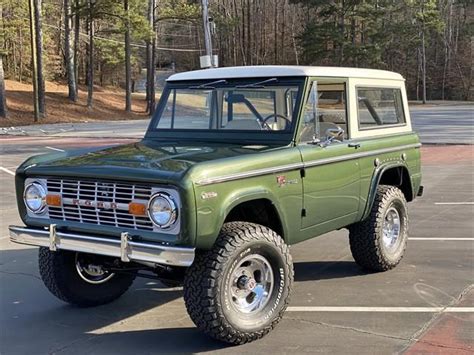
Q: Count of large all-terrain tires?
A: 3